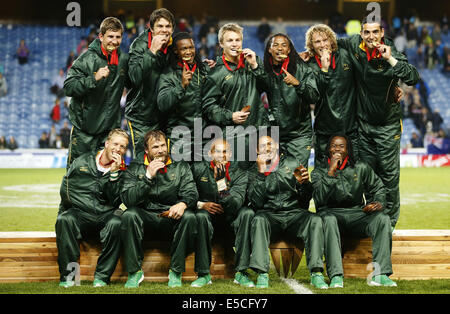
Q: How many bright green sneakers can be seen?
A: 10